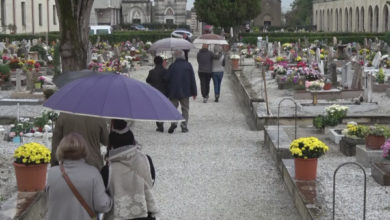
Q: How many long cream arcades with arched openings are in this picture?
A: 1